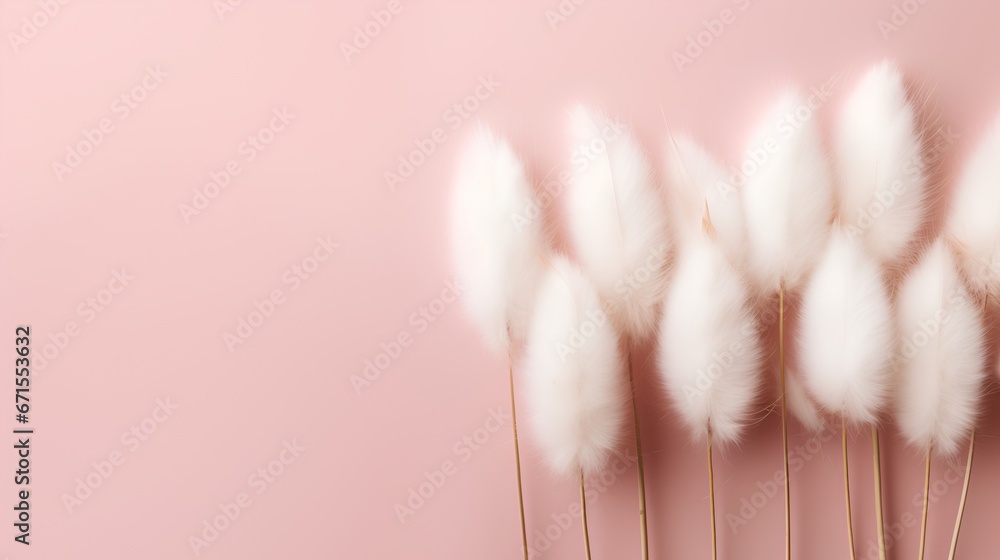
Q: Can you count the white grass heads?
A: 10